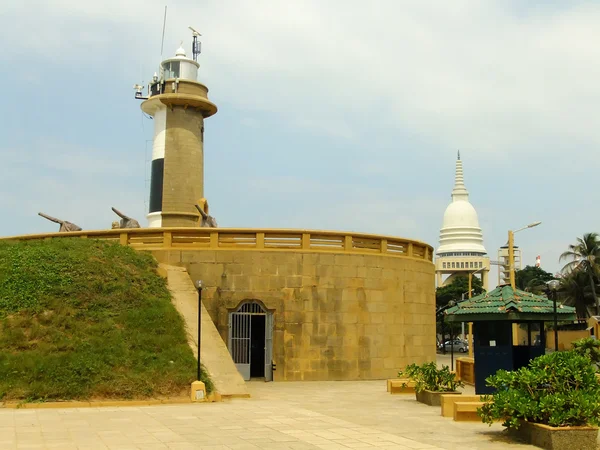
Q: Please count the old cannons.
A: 3